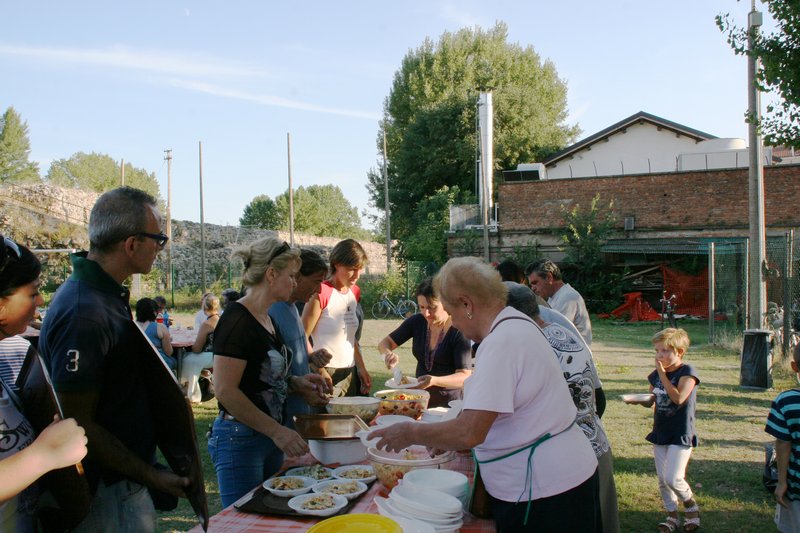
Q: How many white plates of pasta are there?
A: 5